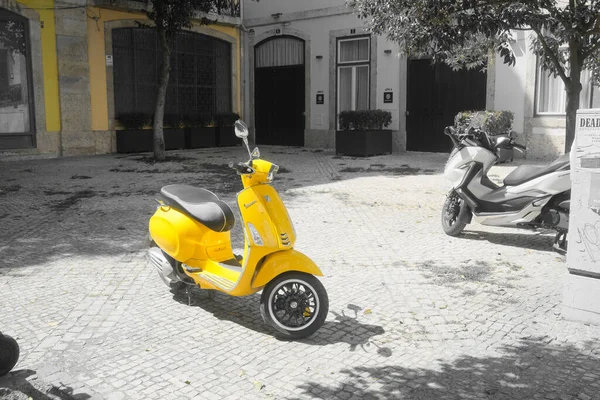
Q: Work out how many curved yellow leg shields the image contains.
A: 1